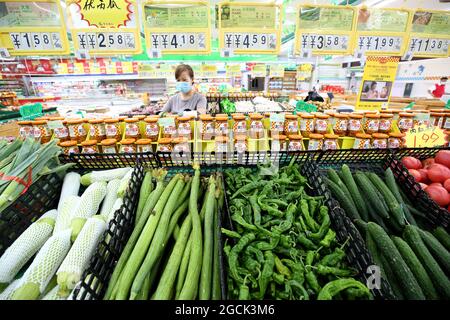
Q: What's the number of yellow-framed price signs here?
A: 7